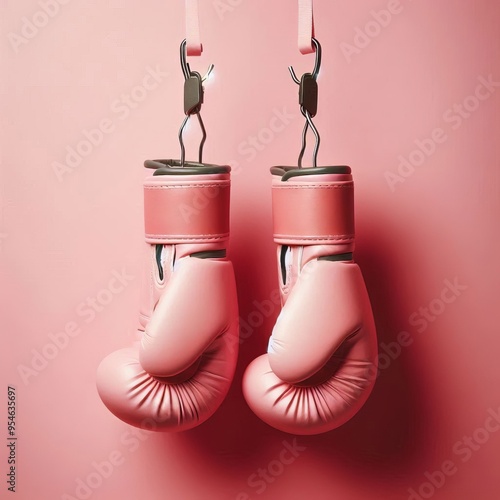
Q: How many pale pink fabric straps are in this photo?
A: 2